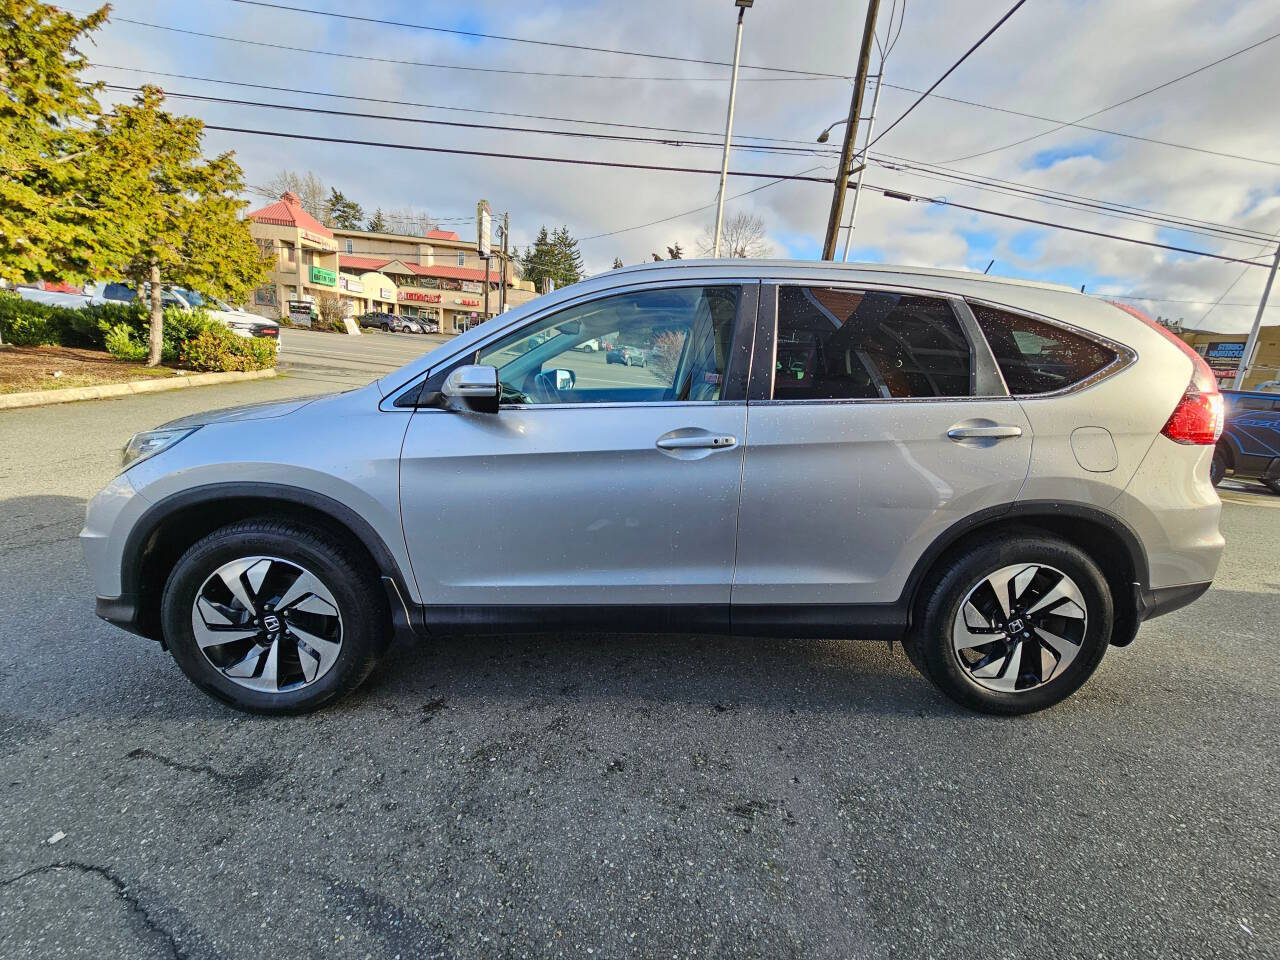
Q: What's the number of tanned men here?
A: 0